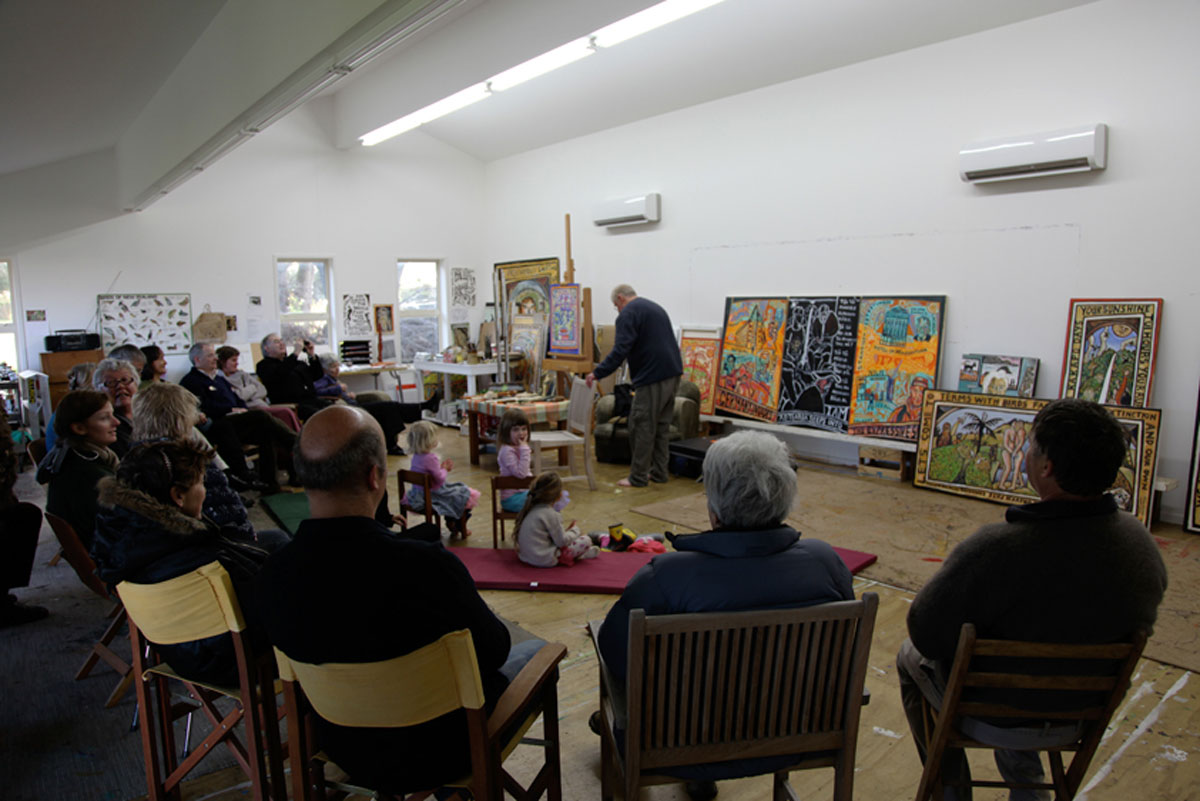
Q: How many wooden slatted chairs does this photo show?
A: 2